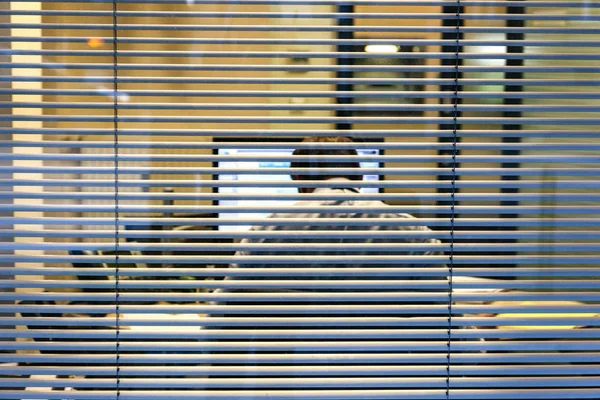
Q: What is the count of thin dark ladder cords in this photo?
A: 2